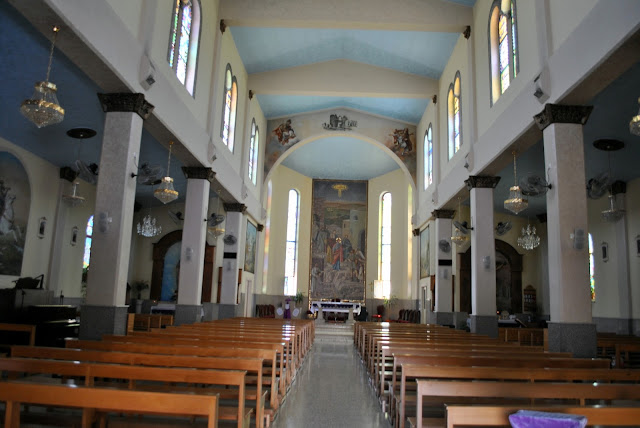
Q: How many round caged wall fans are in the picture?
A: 10